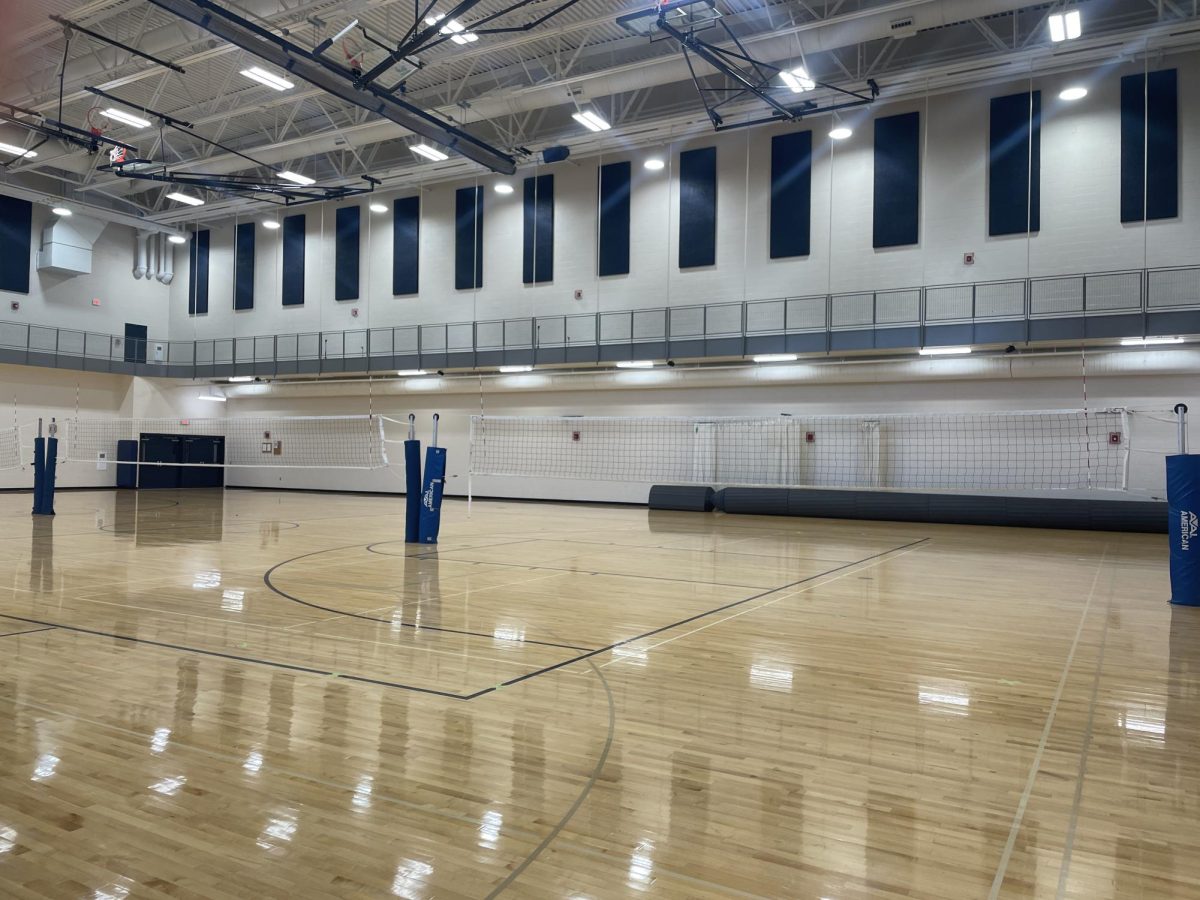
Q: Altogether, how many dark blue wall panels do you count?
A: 14